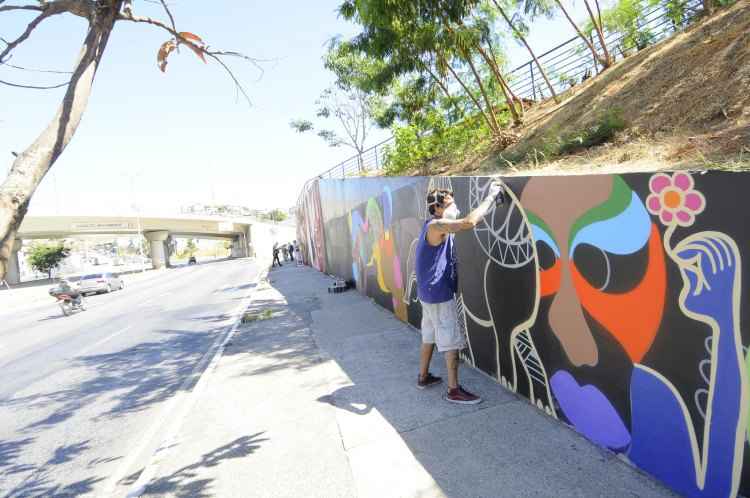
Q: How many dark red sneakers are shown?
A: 2